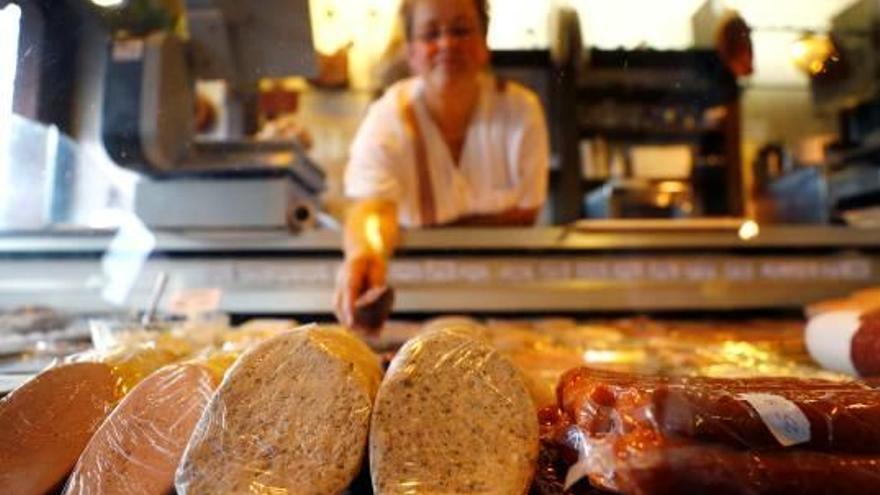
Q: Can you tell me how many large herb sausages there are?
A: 2